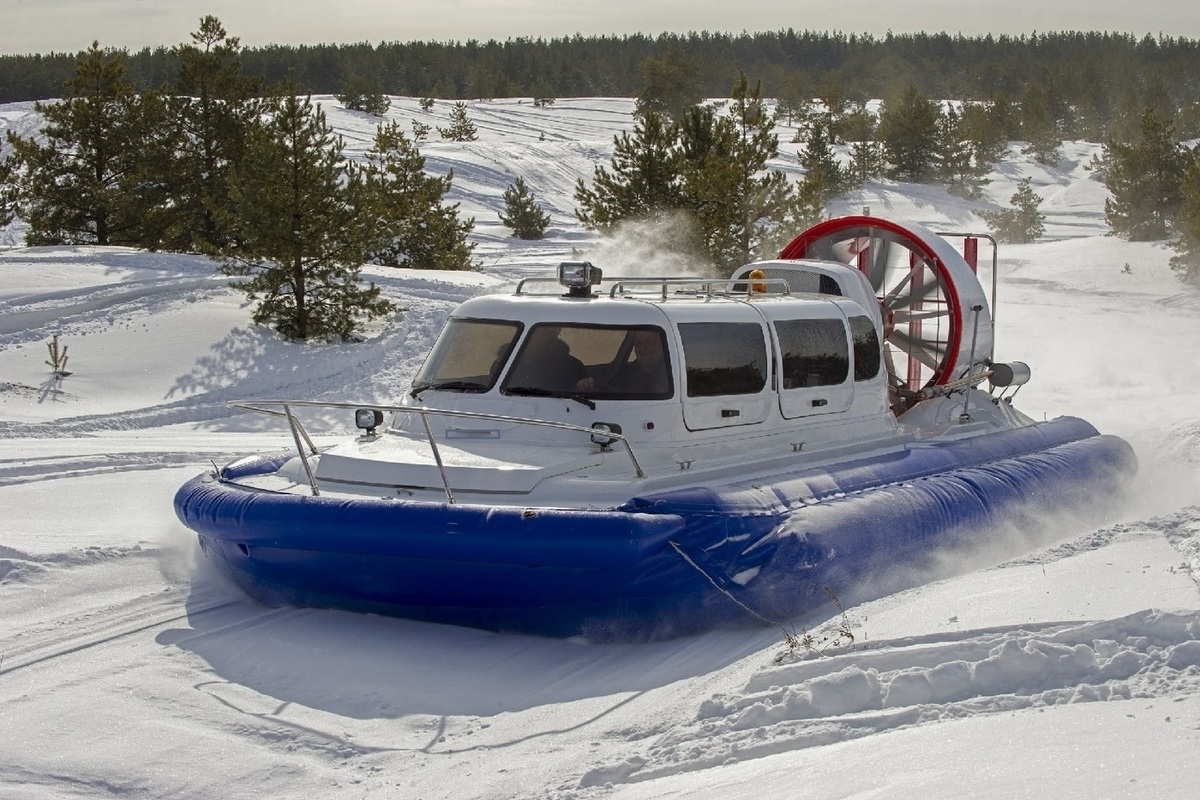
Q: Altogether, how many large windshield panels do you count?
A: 2